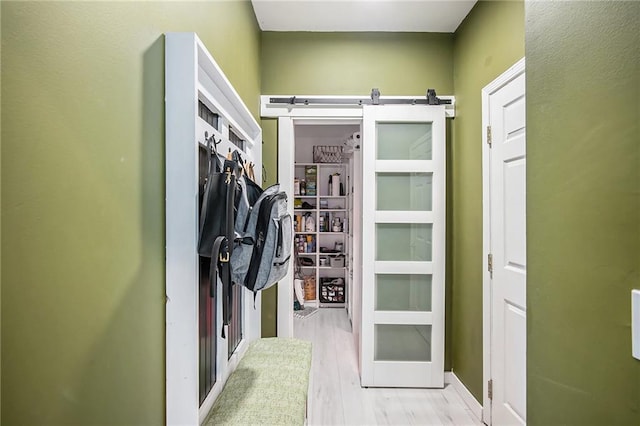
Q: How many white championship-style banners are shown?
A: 0